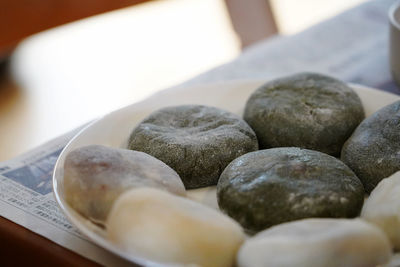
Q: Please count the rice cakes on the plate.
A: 8